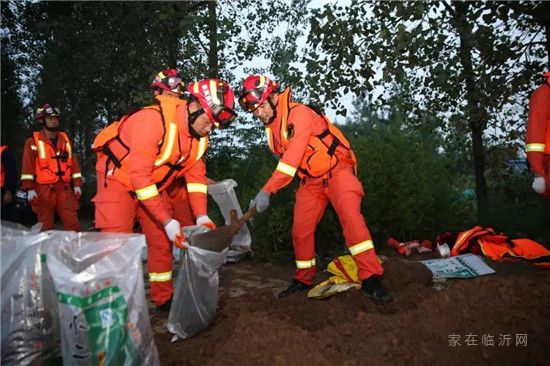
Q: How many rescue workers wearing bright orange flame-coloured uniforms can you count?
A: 5